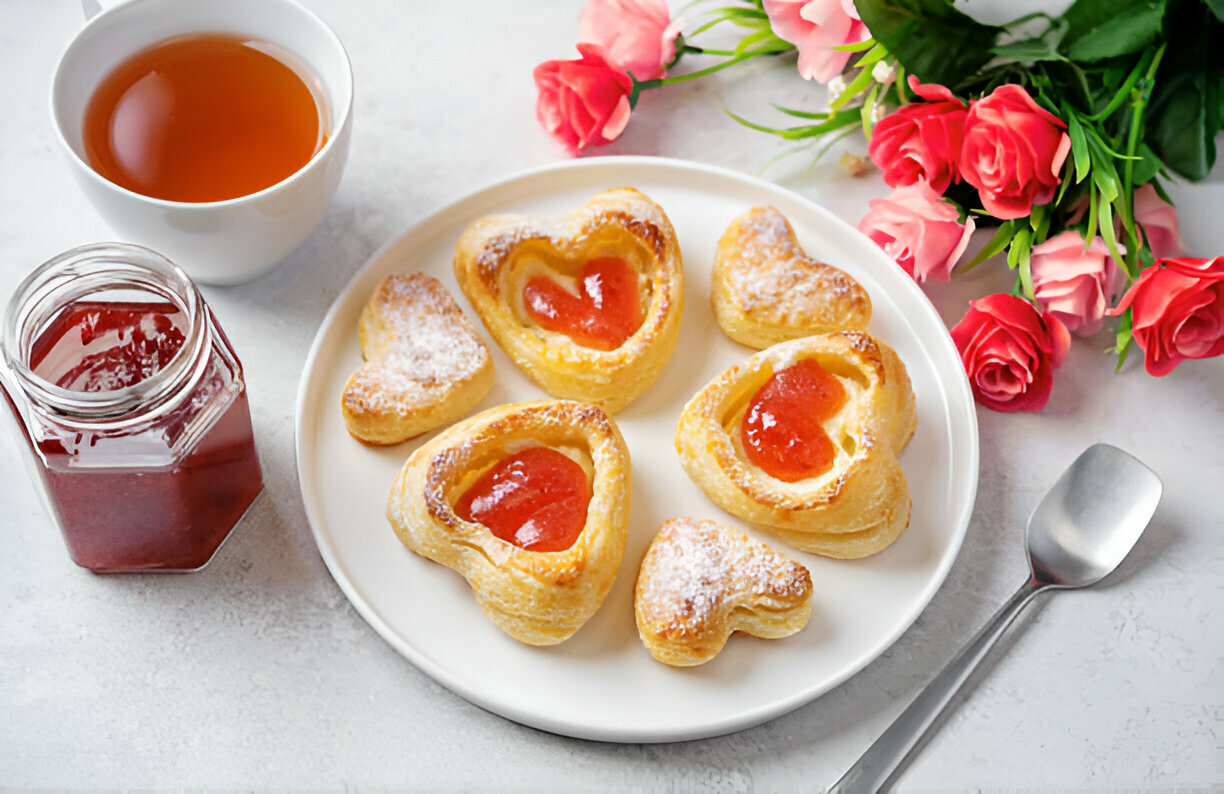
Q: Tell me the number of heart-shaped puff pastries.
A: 6